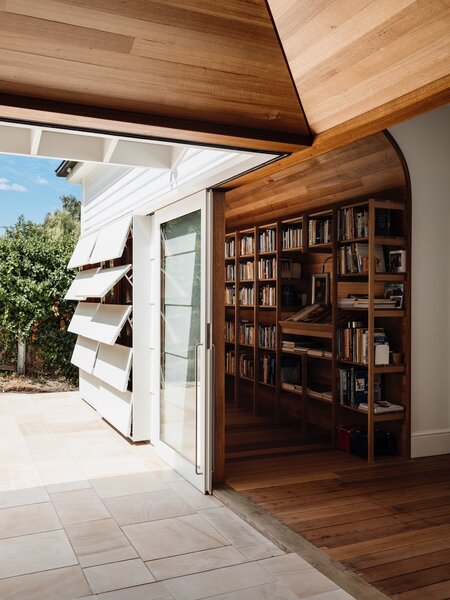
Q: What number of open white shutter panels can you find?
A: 8